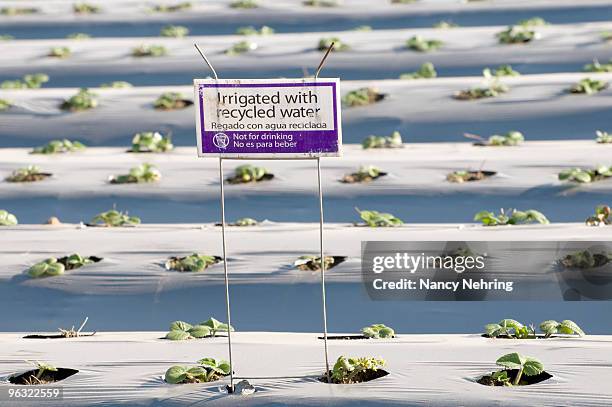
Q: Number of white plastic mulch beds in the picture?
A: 6